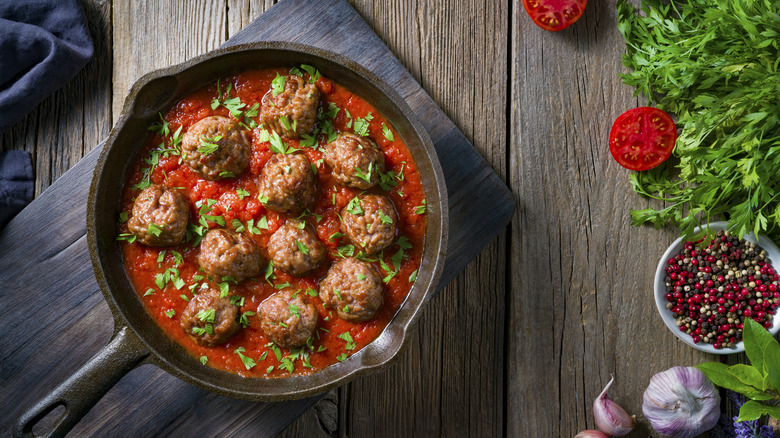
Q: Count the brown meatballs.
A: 11